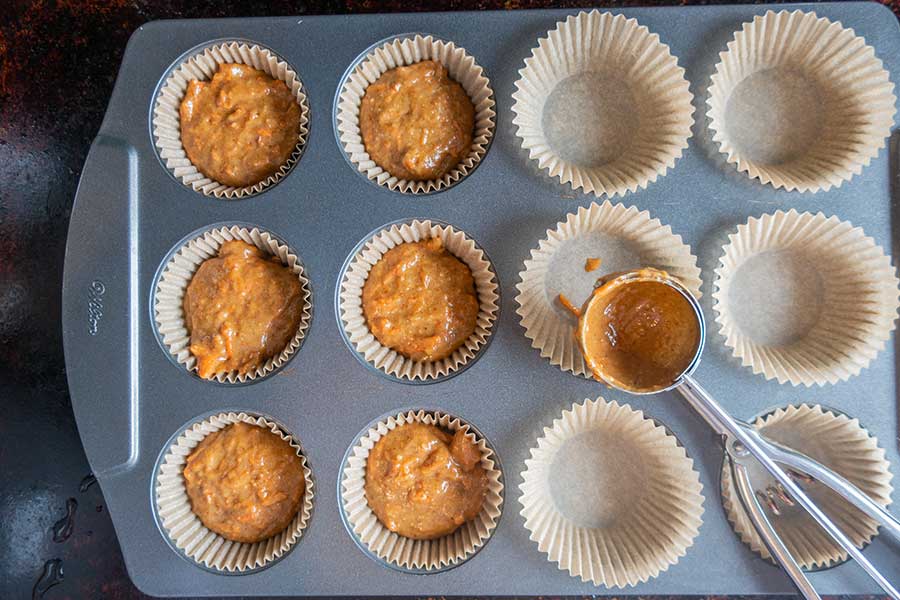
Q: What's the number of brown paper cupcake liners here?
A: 12